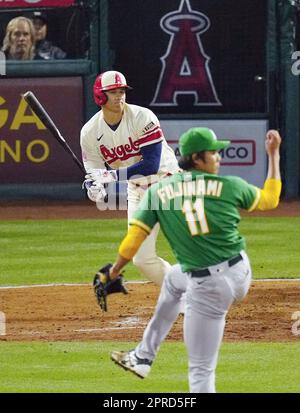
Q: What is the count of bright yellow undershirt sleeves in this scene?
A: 2